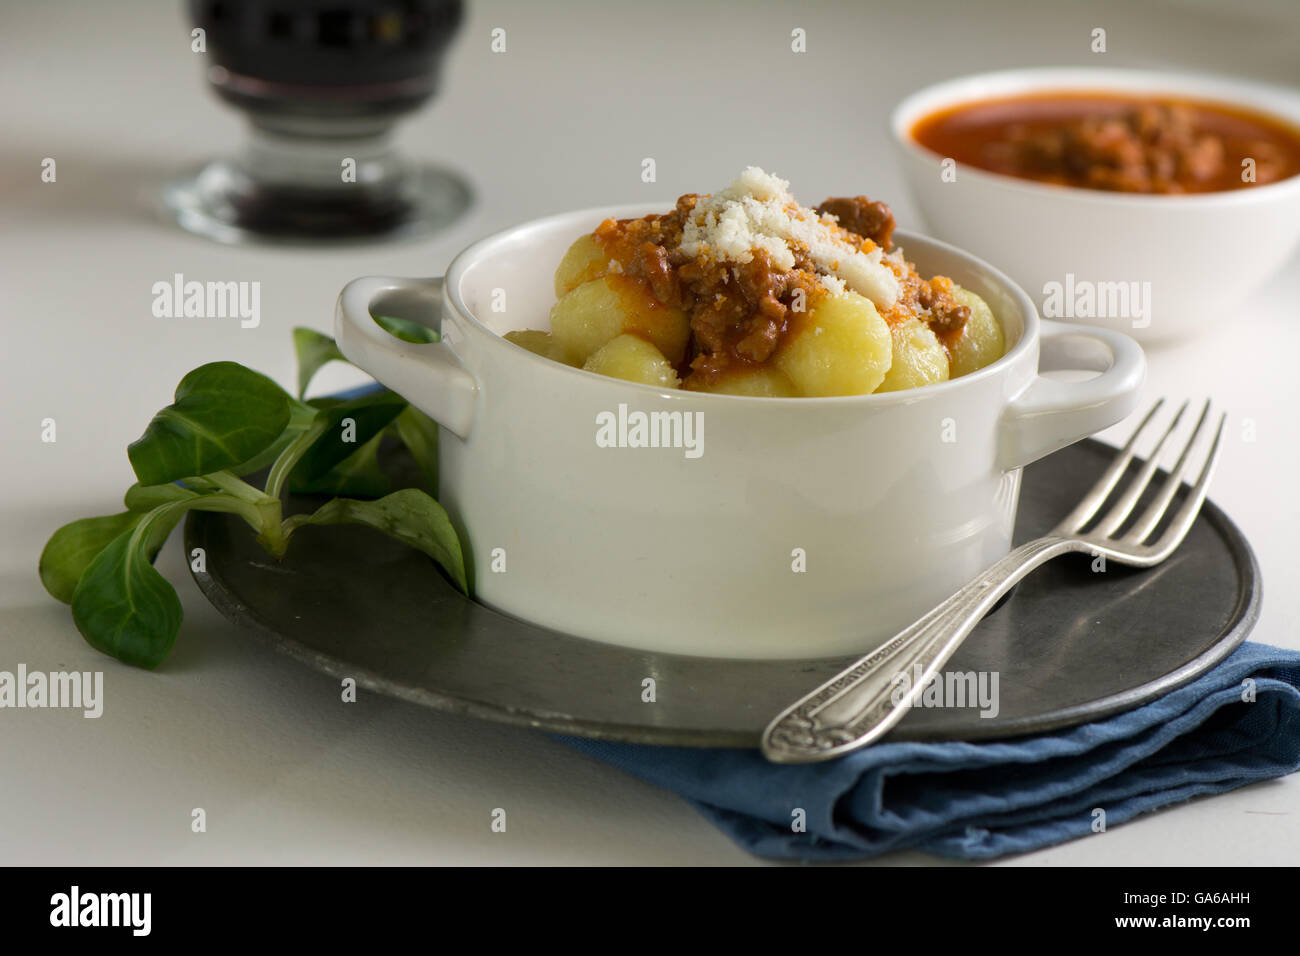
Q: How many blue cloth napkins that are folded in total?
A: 1